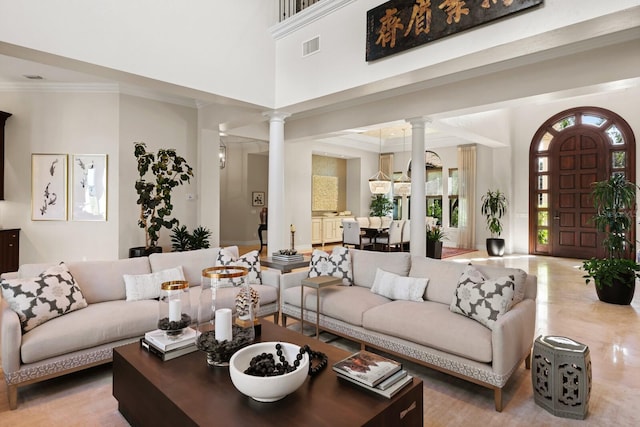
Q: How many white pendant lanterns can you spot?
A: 2